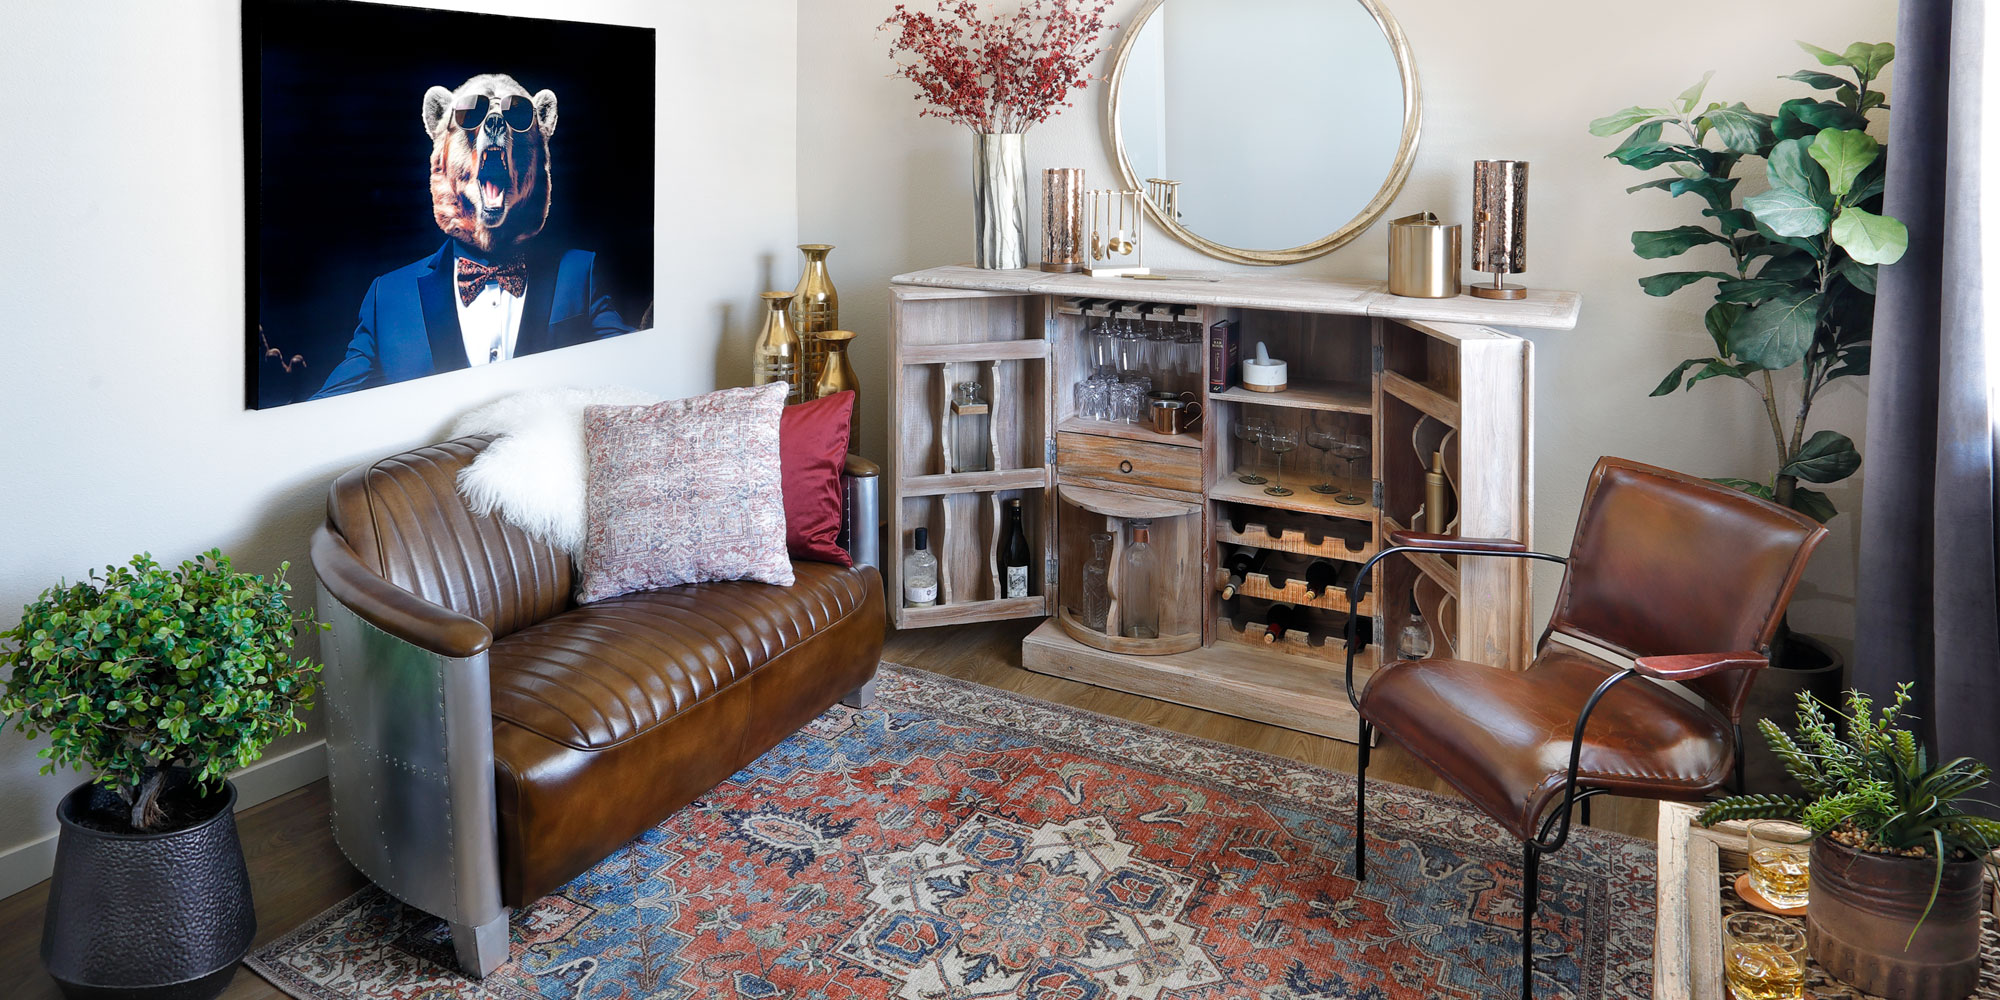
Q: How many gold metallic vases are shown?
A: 3